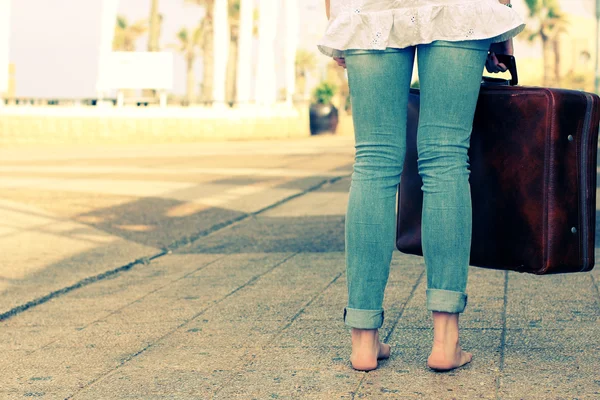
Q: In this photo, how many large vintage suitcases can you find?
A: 1